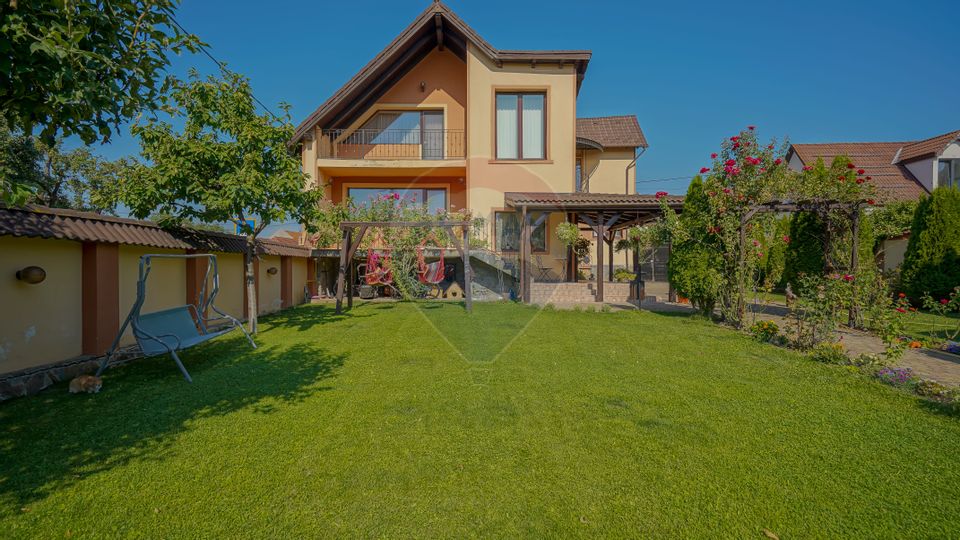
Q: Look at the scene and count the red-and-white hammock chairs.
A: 2